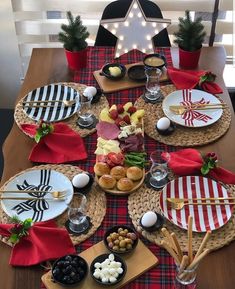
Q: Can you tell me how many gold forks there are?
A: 4